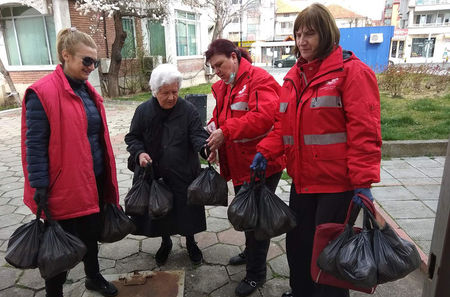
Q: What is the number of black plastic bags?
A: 11